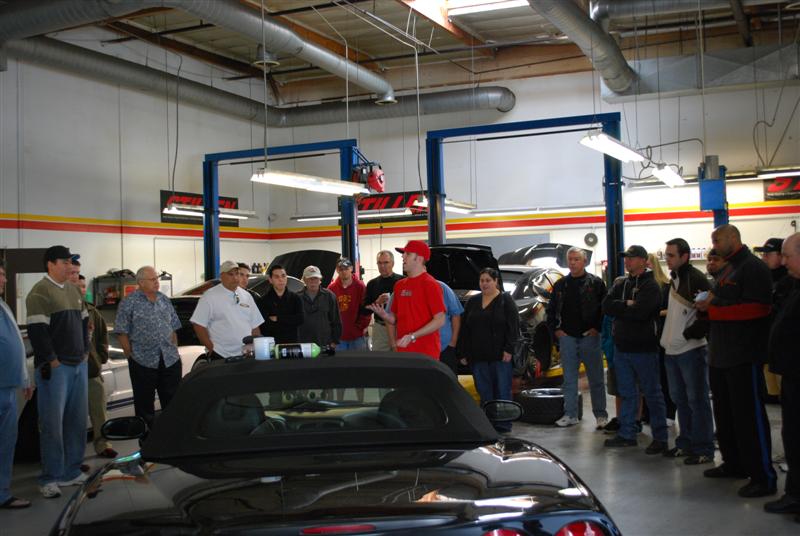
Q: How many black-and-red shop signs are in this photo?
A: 3